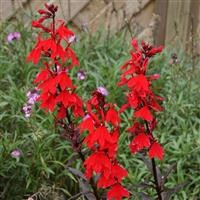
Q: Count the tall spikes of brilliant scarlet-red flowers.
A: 3